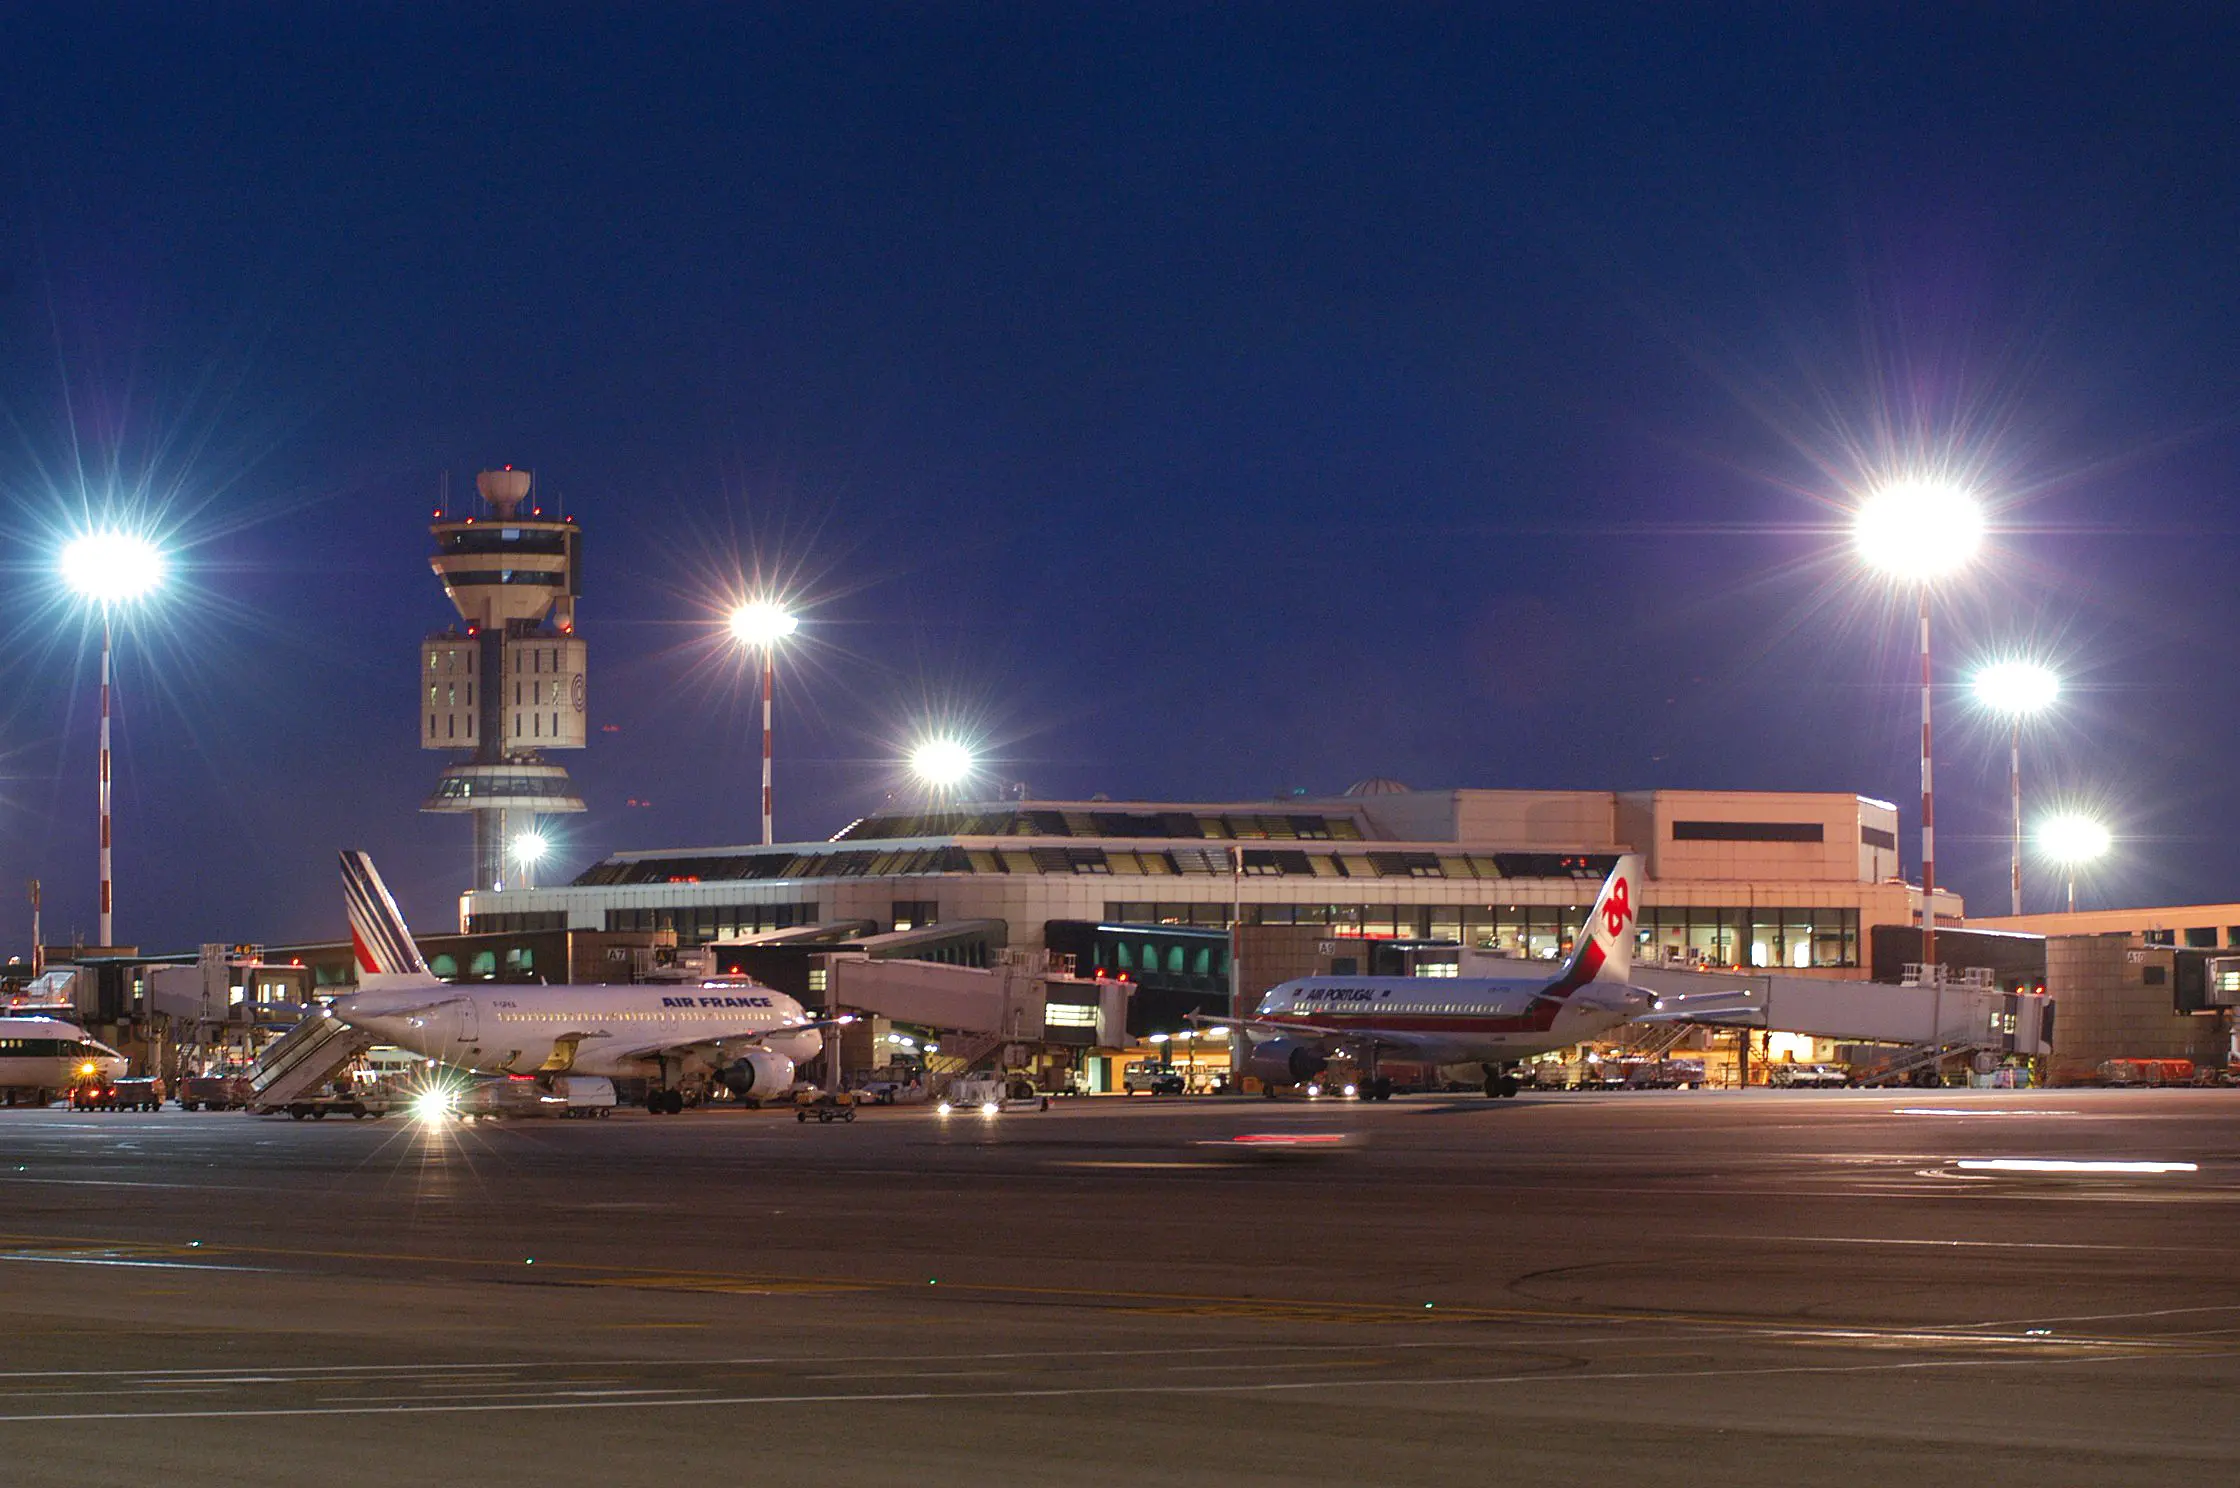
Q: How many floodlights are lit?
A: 7